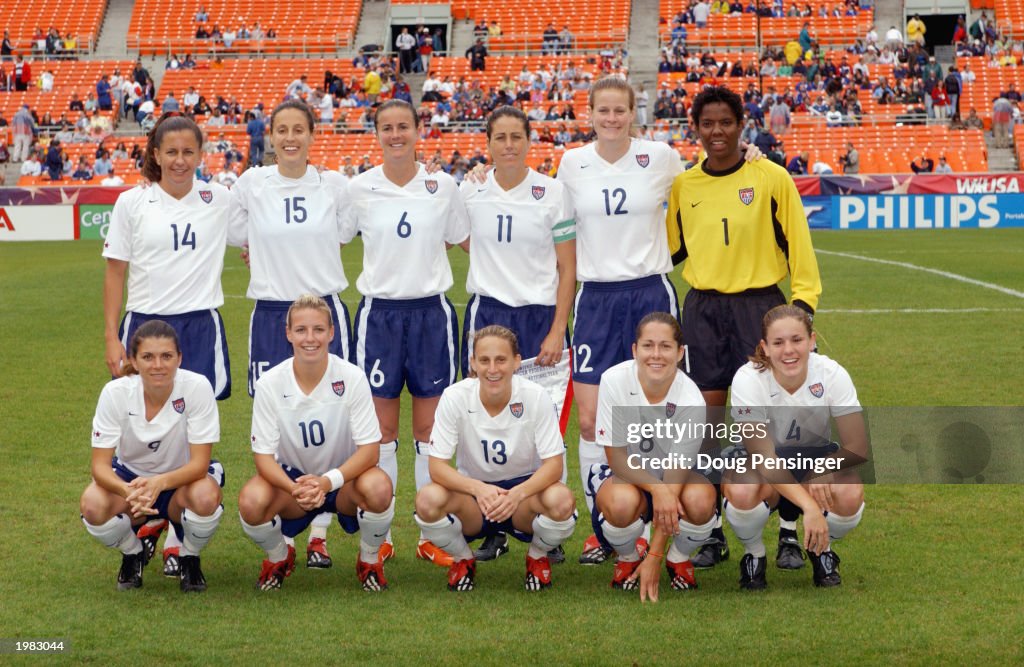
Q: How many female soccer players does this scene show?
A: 11